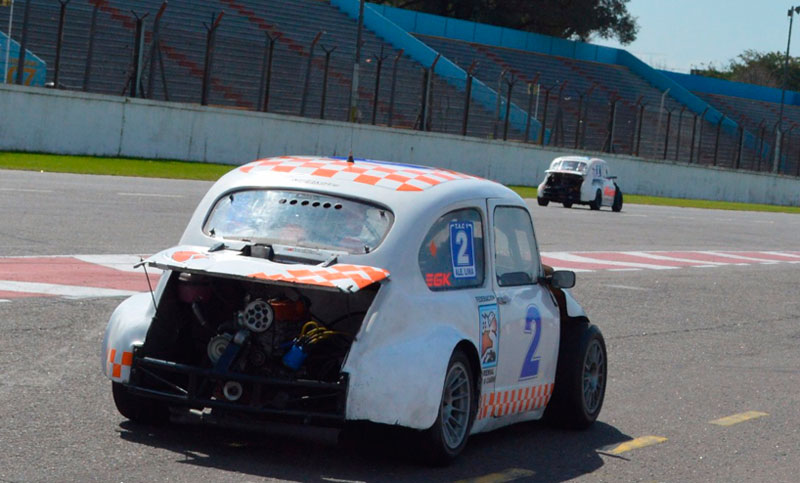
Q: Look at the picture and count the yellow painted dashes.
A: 3